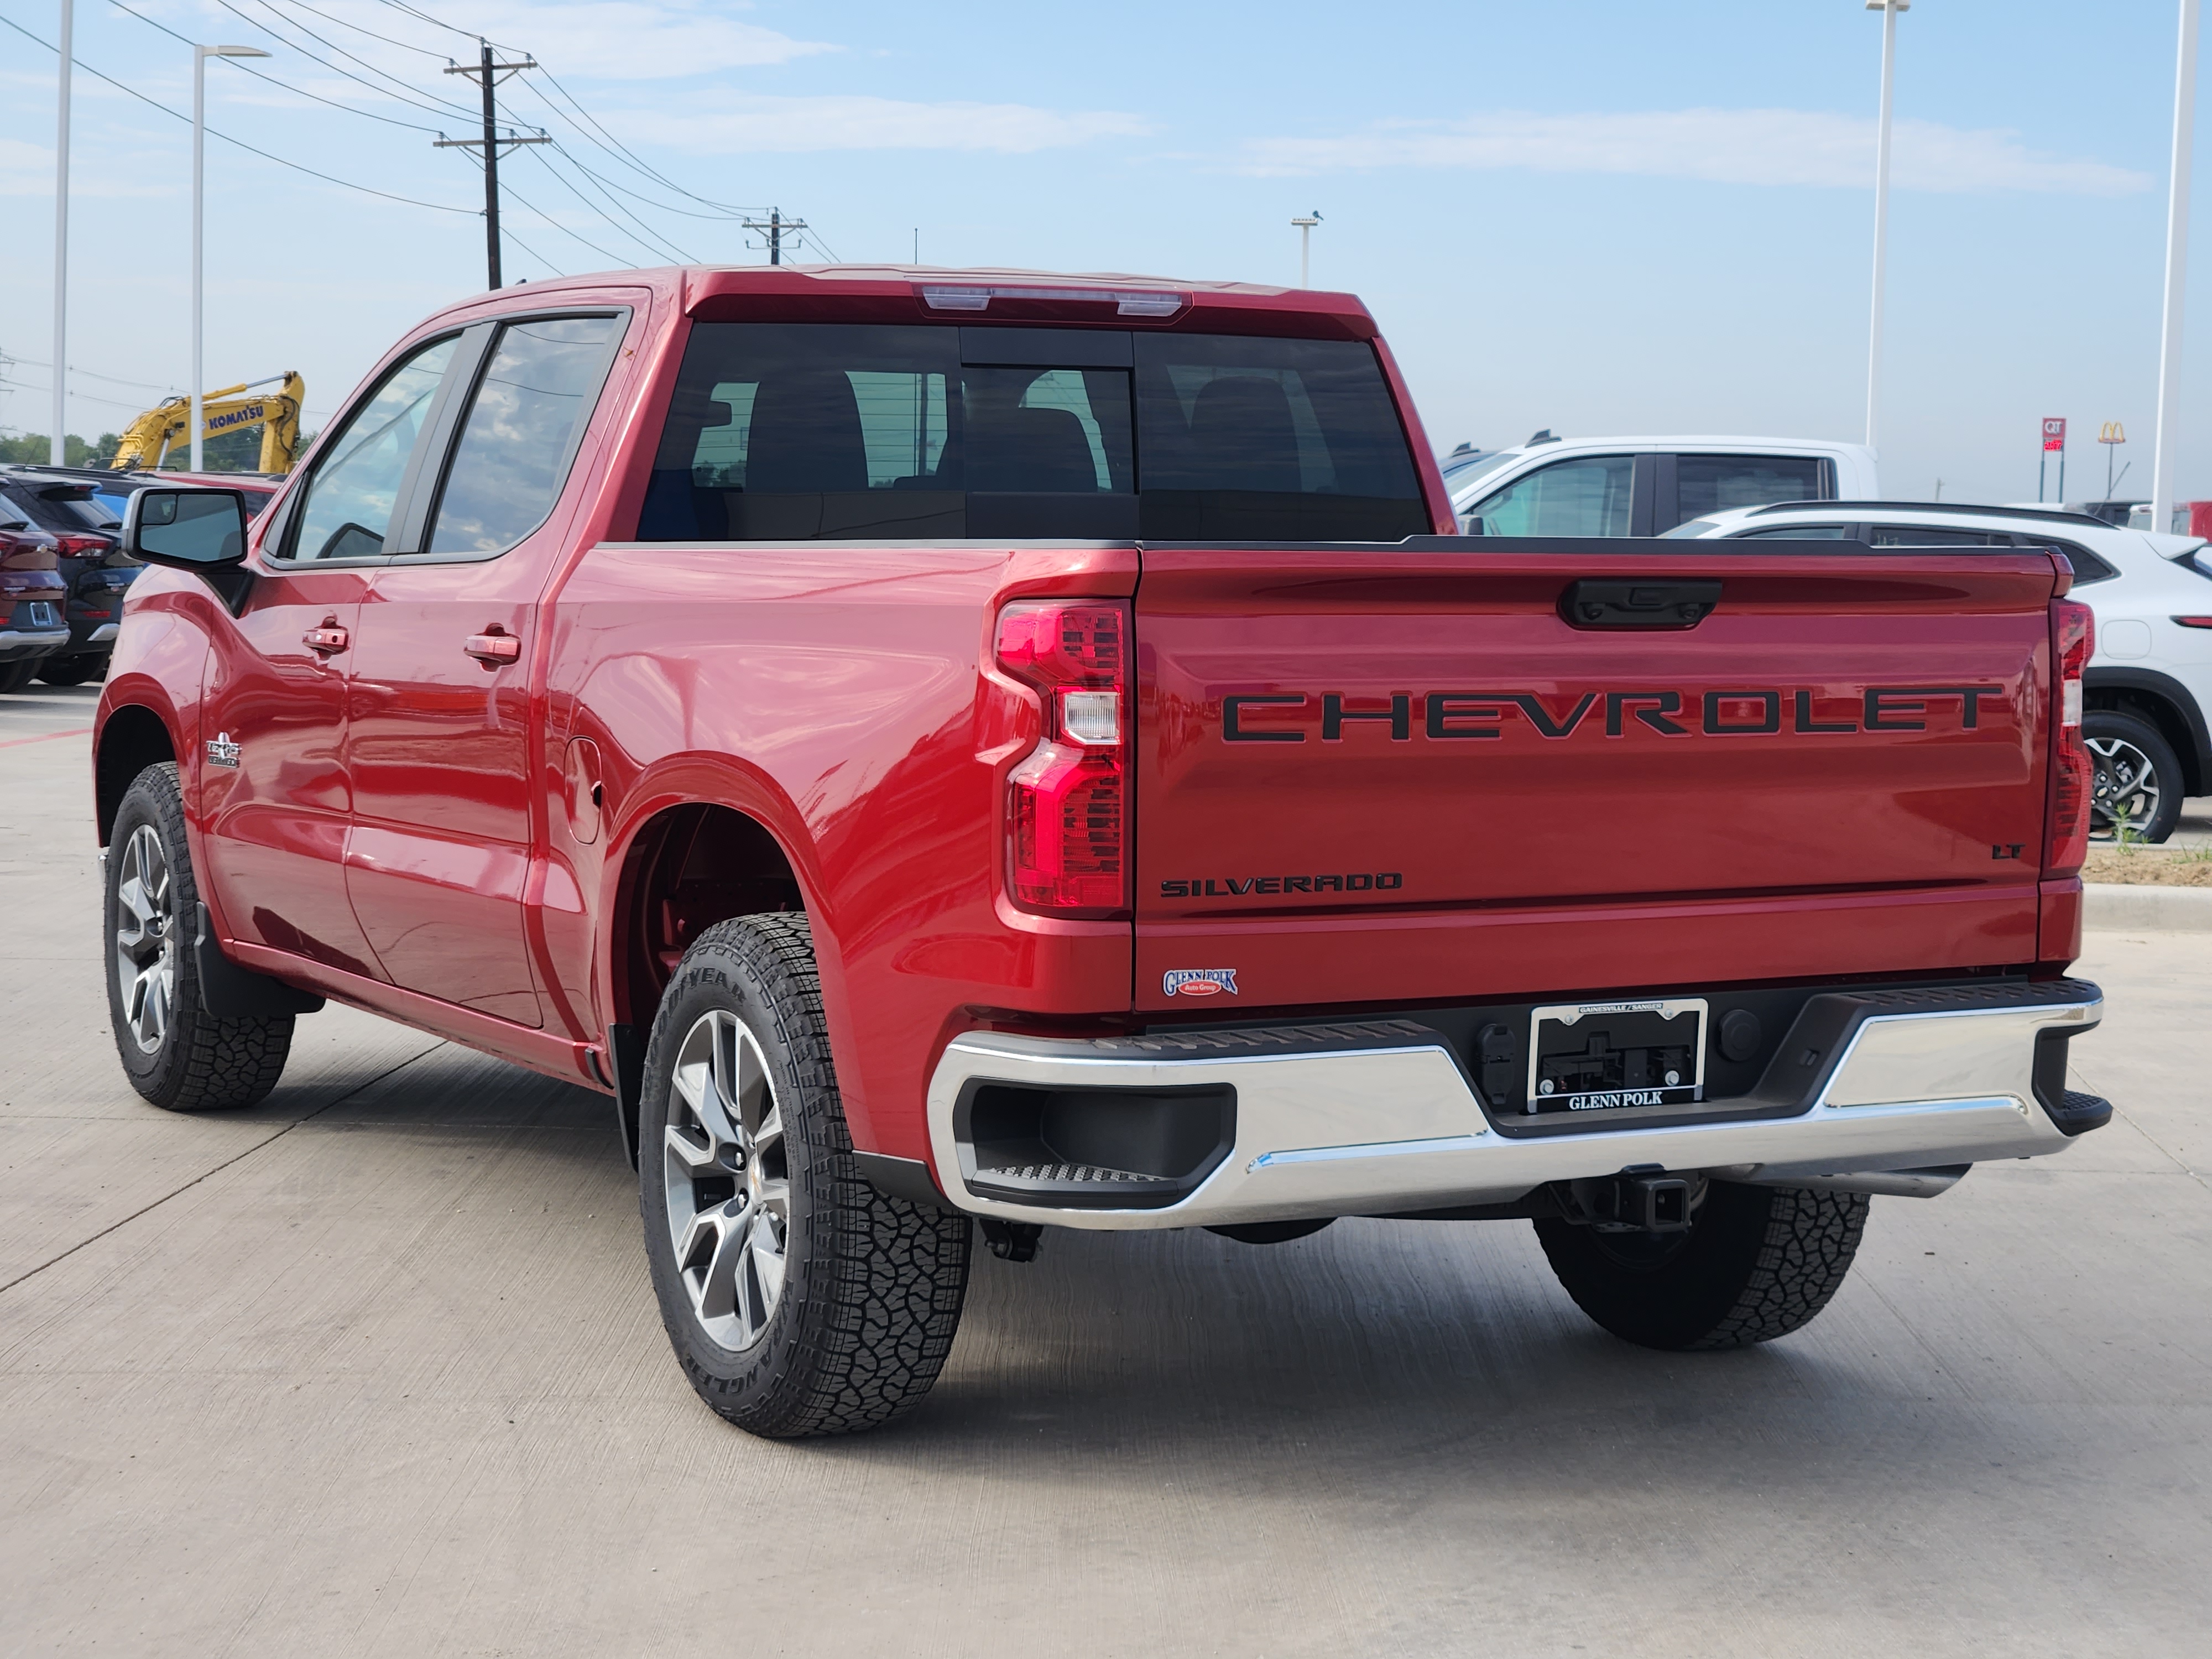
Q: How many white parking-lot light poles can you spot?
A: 5